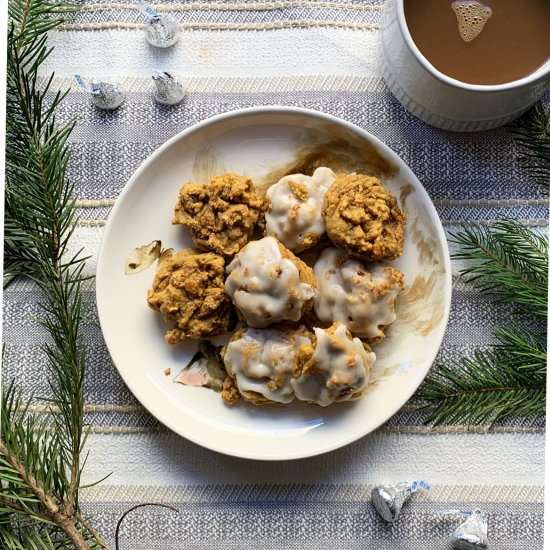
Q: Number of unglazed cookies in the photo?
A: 3